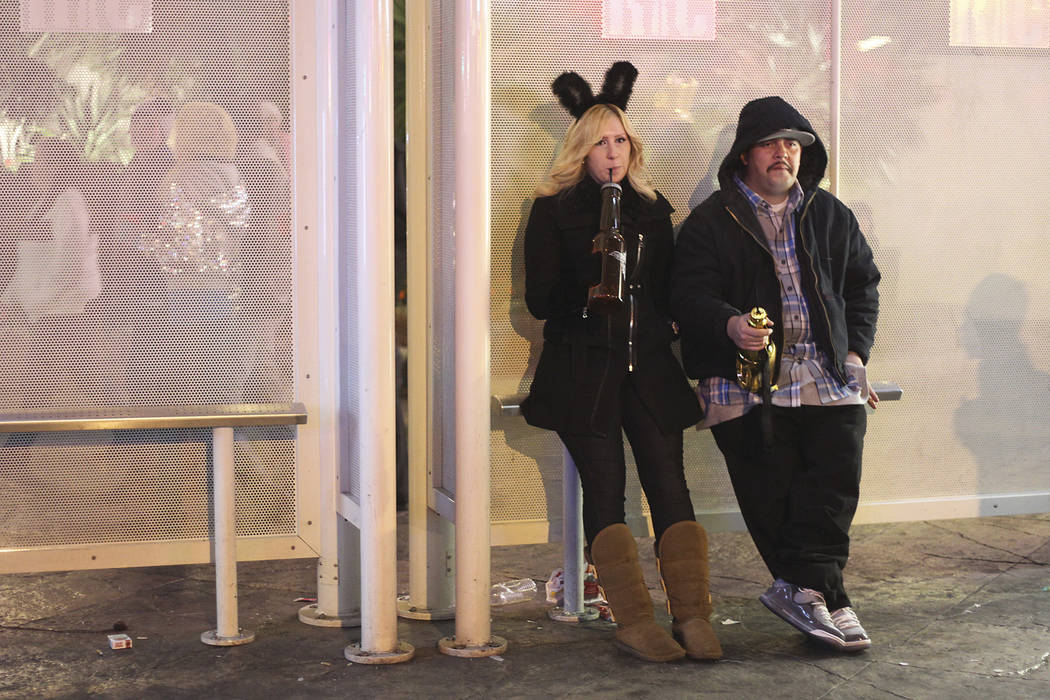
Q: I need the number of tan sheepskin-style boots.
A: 2